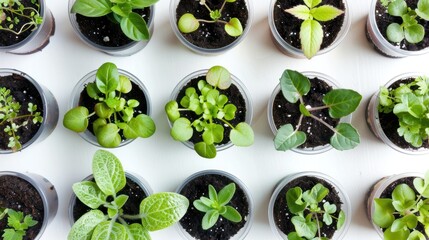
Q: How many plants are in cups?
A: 15